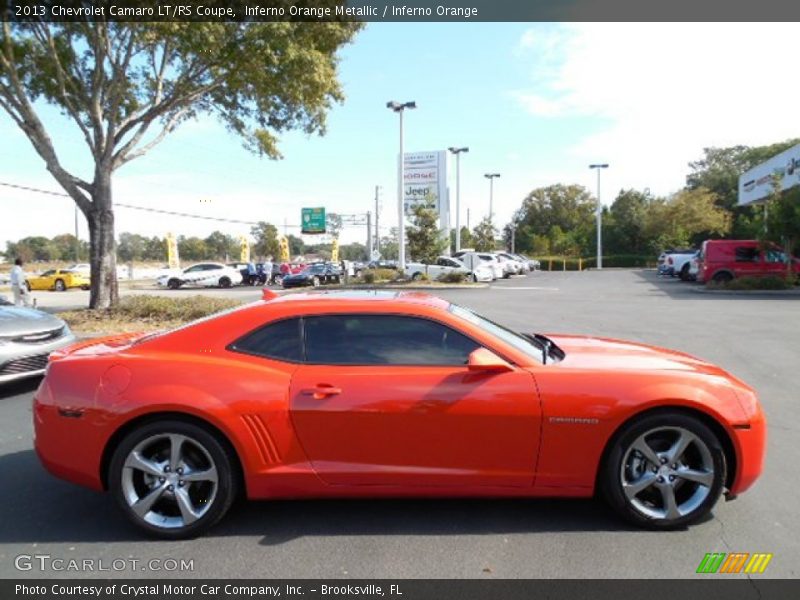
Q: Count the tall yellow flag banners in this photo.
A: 4